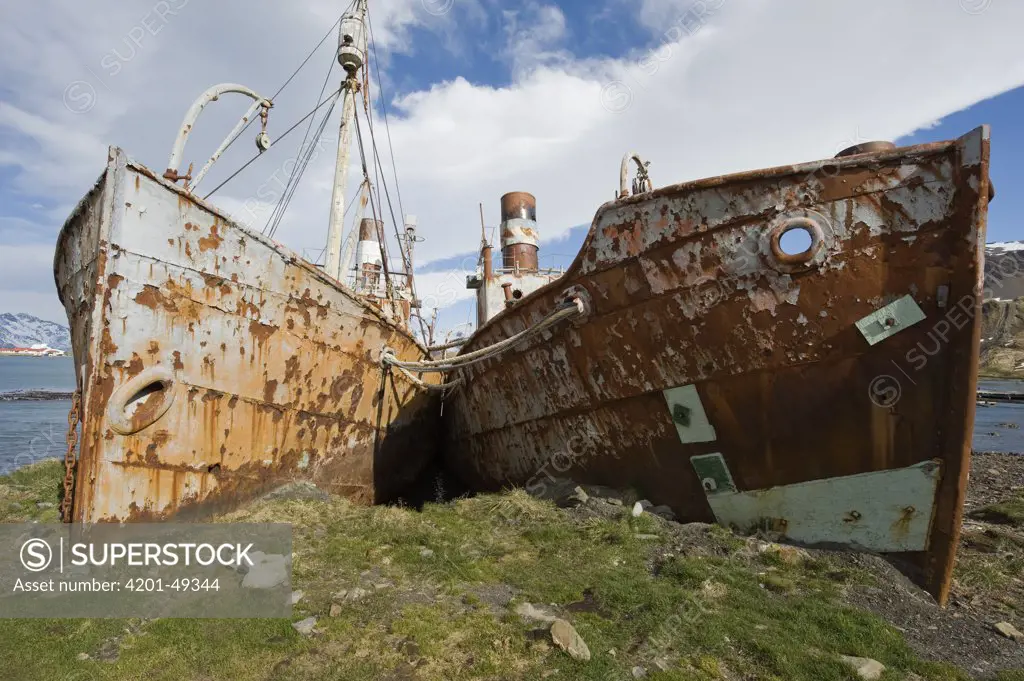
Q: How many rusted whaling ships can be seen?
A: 2